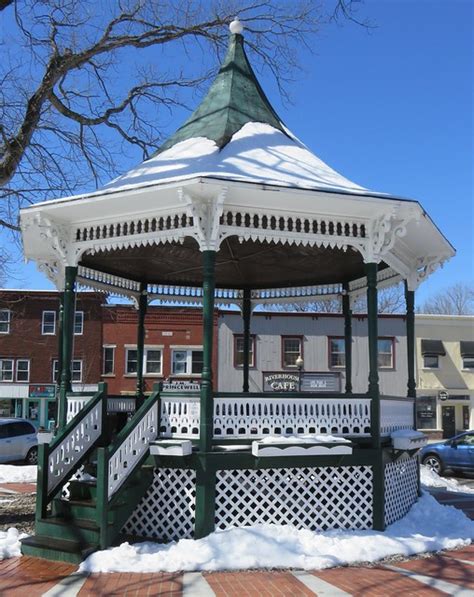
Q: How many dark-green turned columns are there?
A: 8